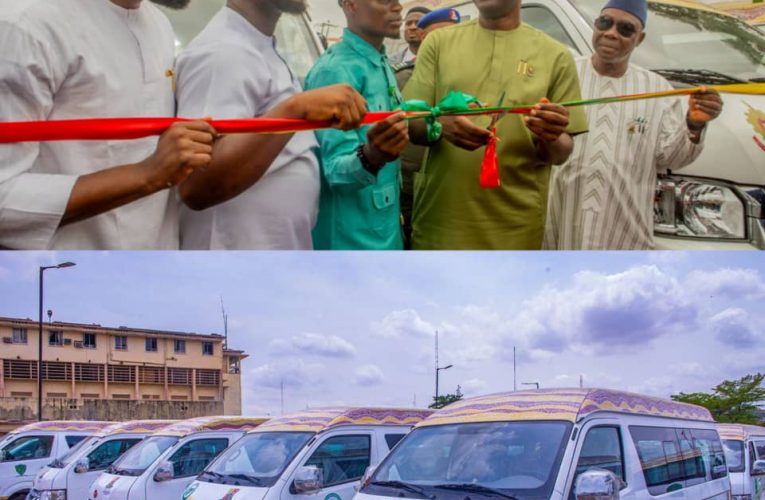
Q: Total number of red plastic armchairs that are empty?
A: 0